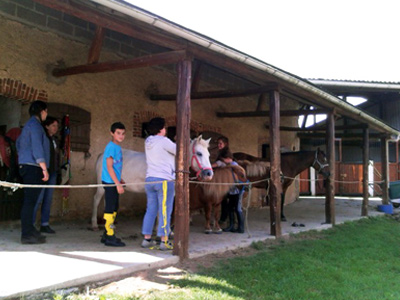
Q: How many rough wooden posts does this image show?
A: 5